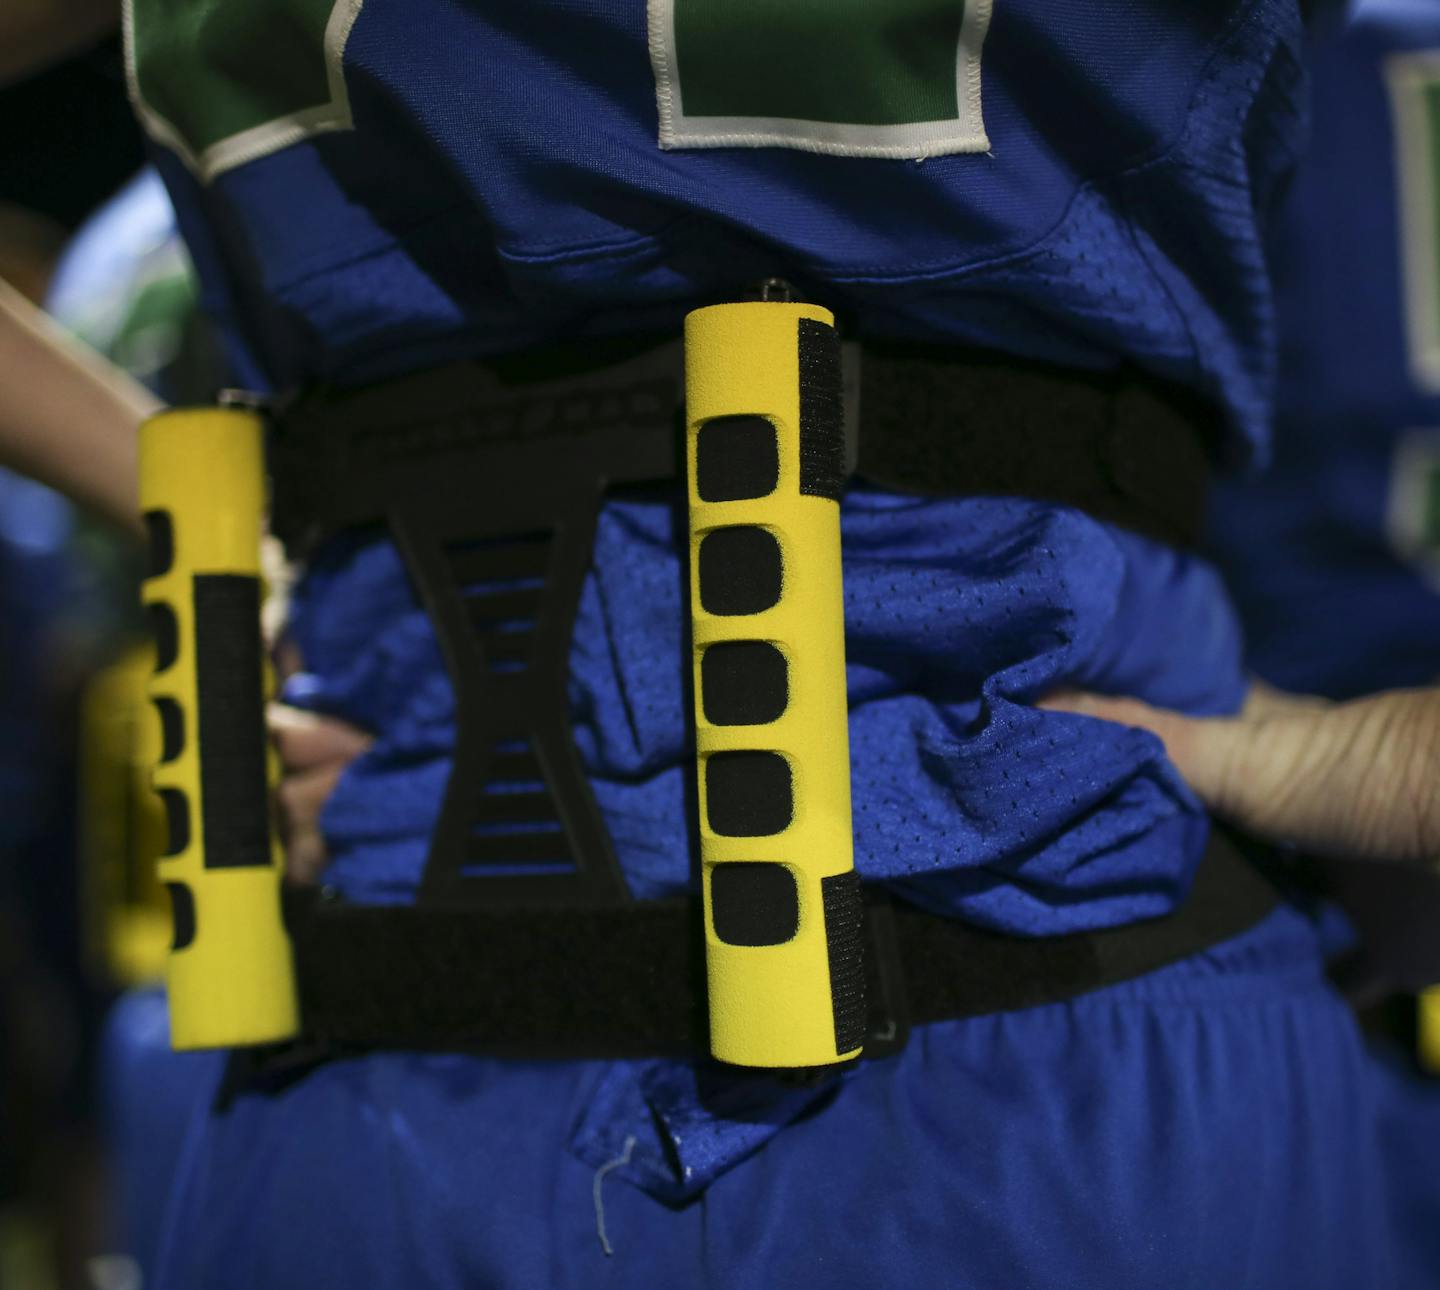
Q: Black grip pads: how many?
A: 10